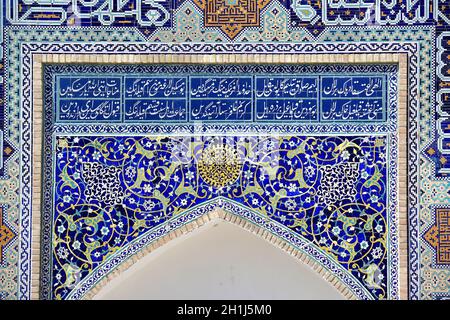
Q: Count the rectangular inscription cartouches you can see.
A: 10